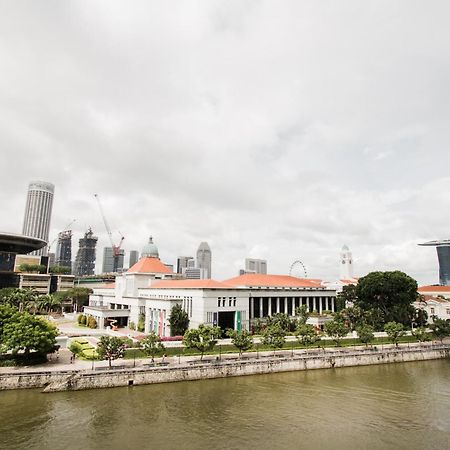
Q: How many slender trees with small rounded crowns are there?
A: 11